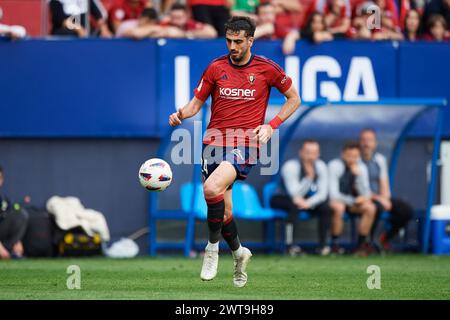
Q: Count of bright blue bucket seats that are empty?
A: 2